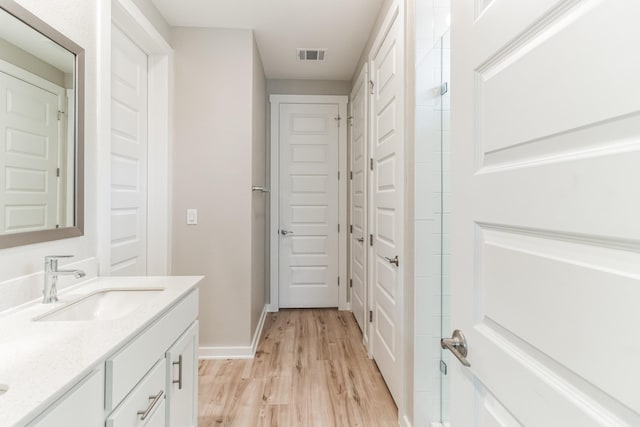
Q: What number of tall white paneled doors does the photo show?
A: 5